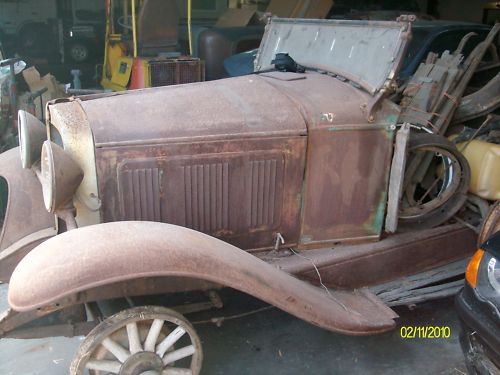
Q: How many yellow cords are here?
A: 2